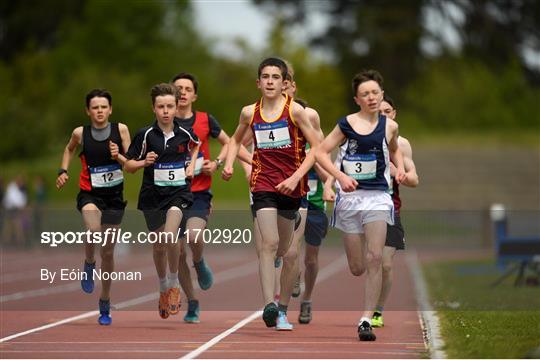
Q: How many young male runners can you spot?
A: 8